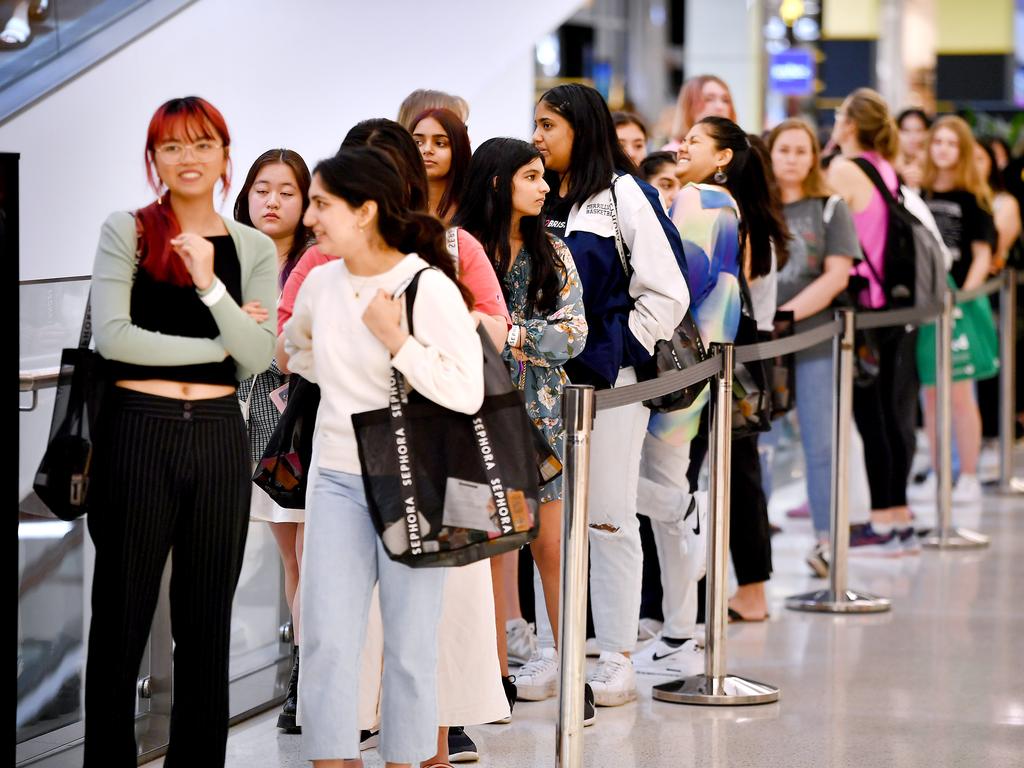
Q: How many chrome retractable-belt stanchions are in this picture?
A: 5